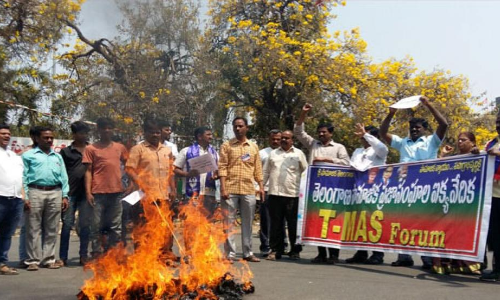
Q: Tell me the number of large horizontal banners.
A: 1